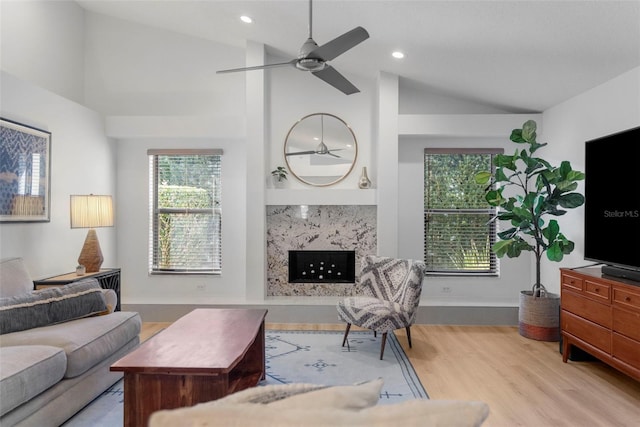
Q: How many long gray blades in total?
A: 3